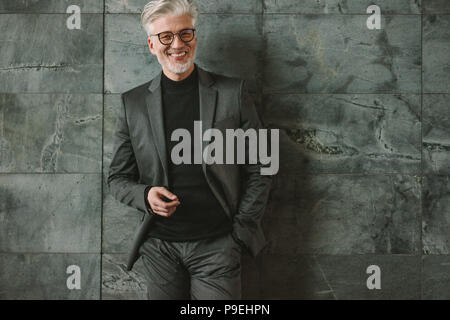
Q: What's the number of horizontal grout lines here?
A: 4